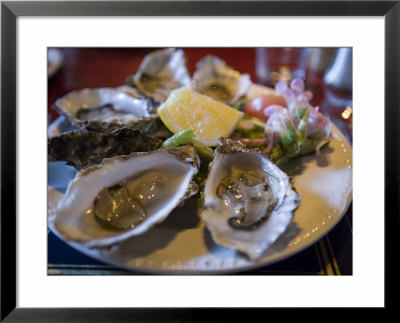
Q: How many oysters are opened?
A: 5